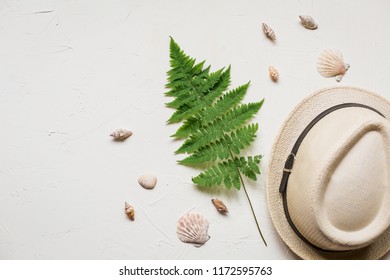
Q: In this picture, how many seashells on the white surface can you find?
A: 9